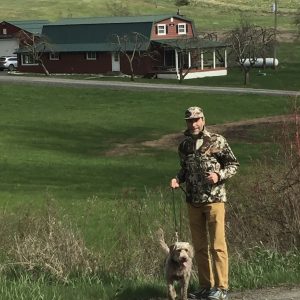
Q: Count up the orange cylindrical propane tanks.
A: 0